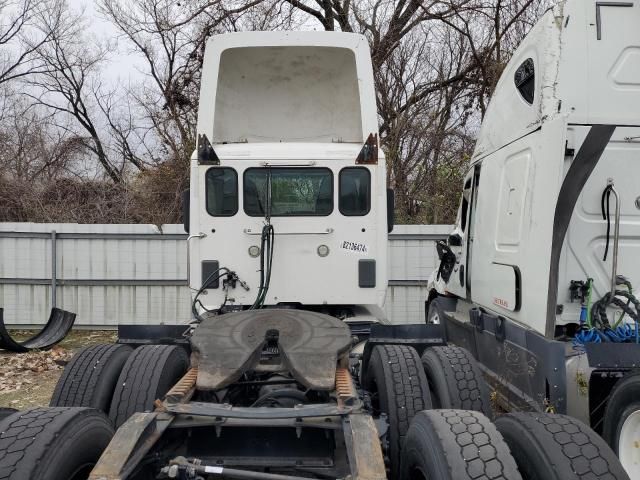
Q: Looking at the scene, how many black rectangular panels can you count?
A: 2